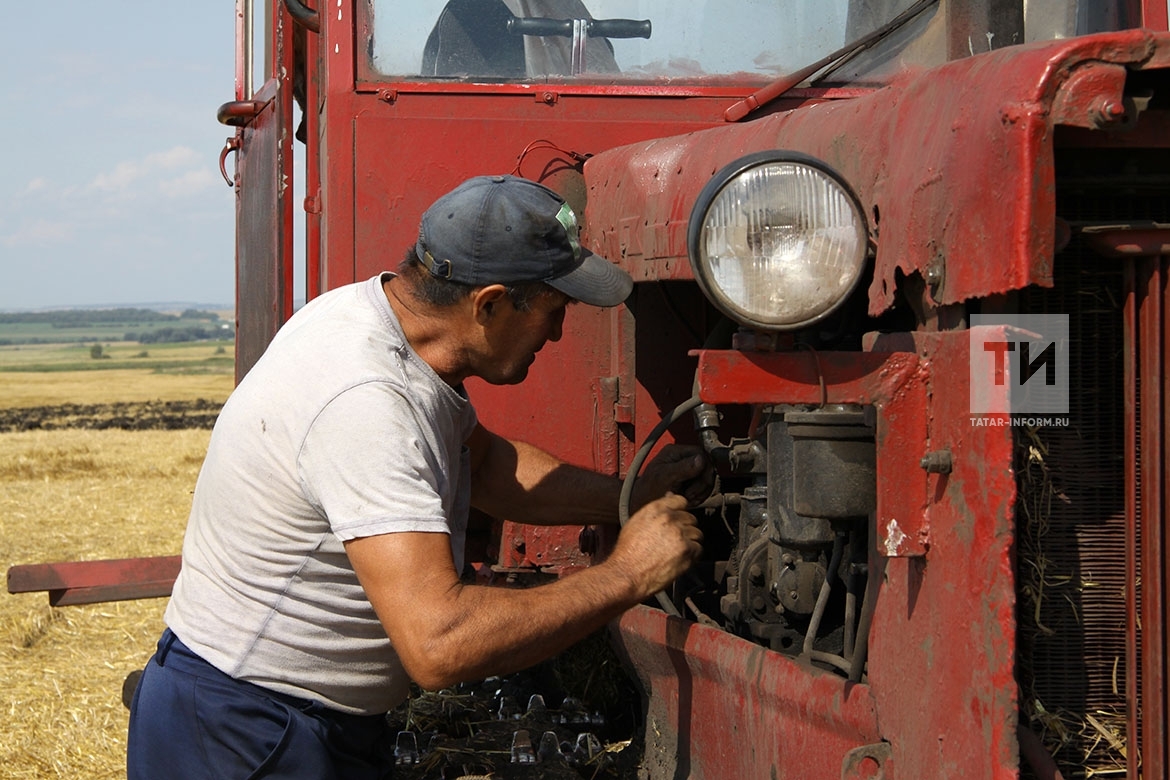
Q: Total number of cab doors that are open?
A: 1